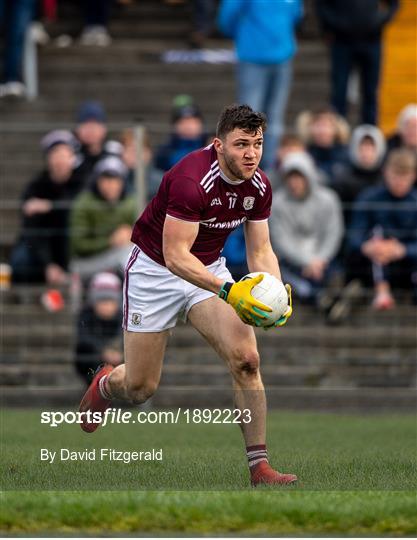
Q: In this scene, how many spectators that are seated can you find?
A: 12